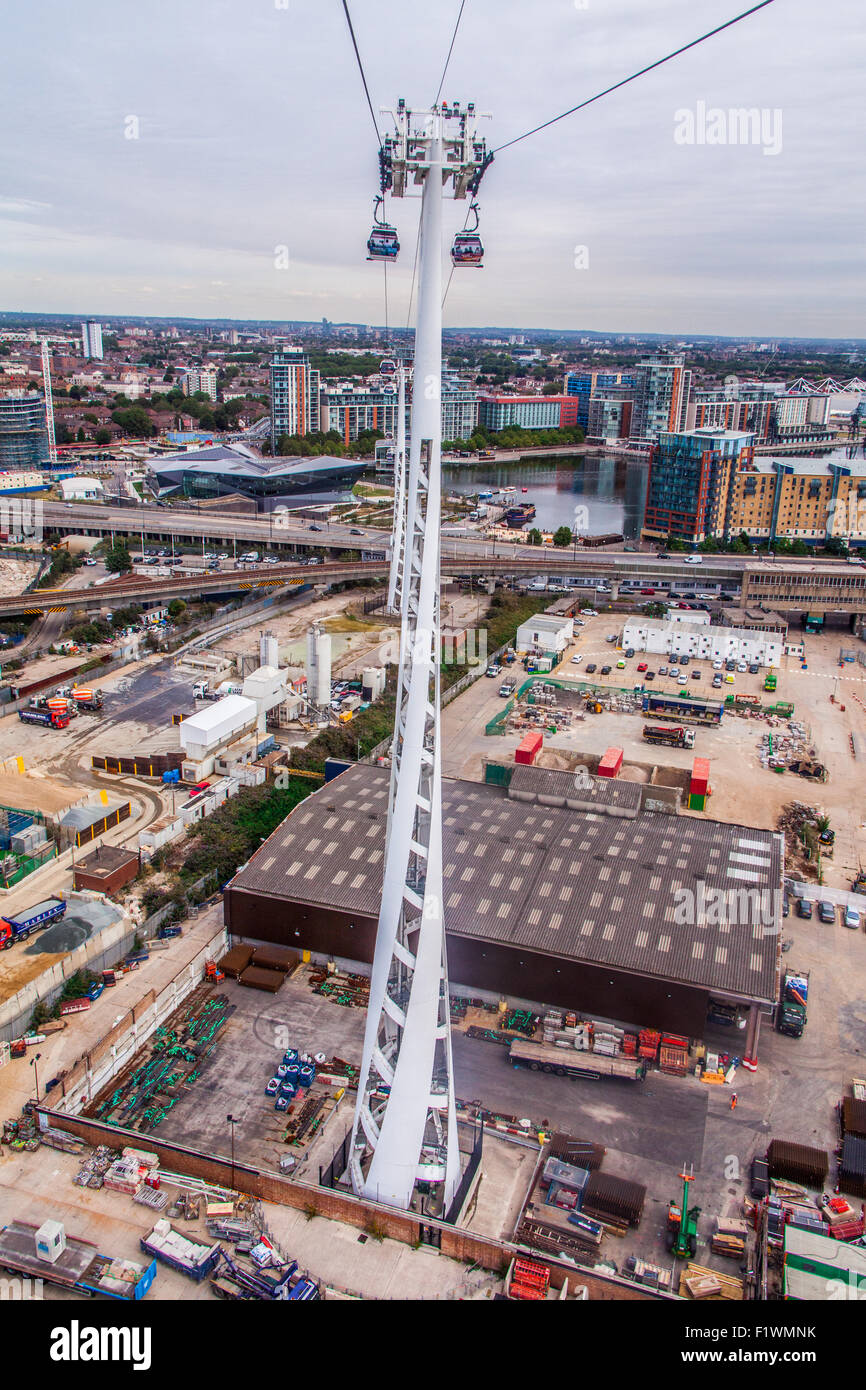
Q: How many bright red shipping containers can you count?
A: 3